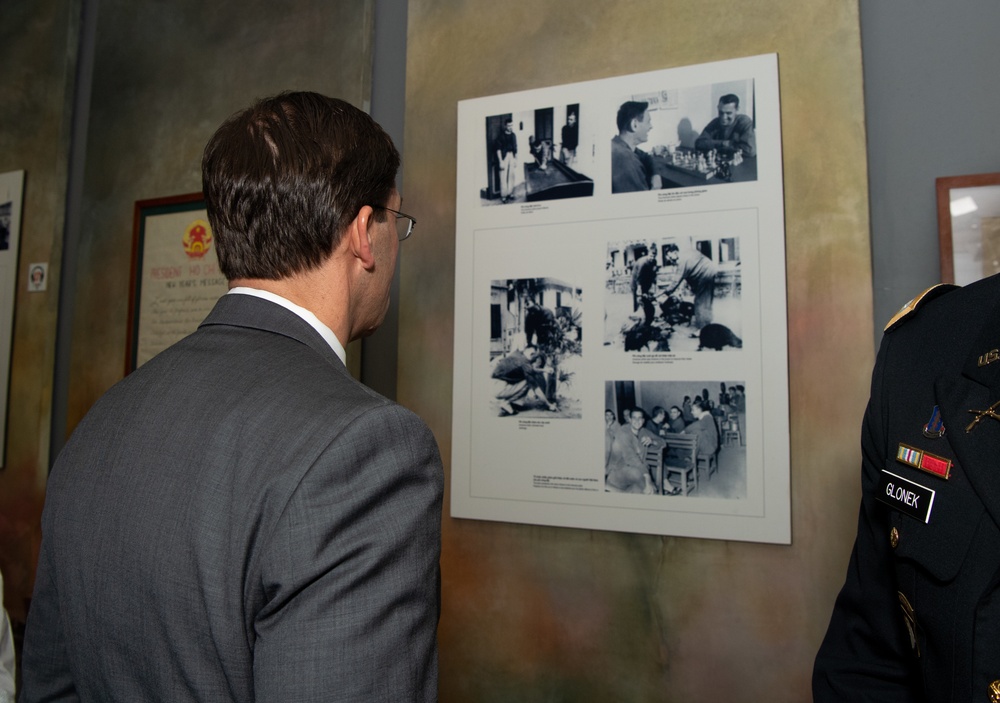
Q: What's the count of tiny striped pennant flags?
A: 0